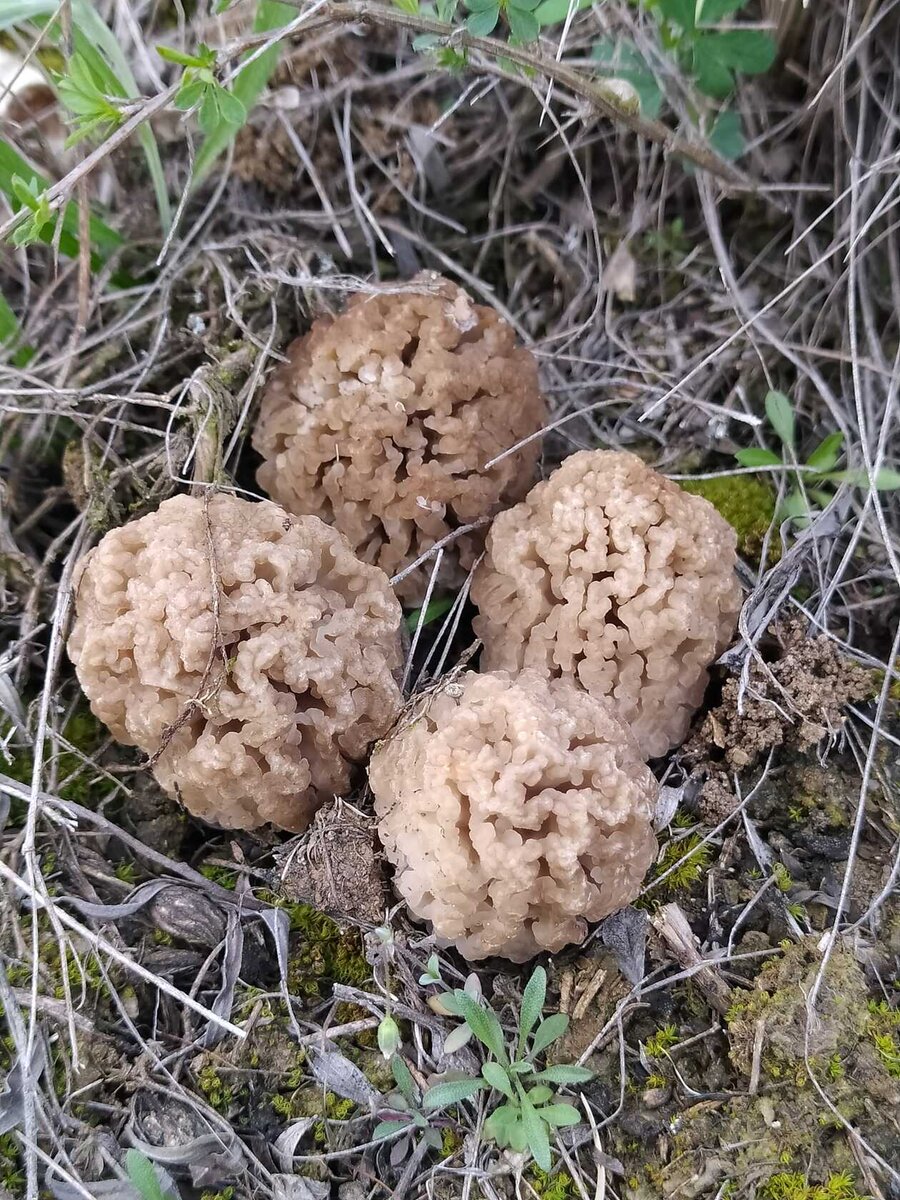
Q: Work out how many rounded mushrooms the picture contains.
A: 4